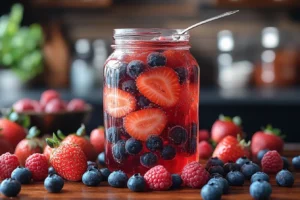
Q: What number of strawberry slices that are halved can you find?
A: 3